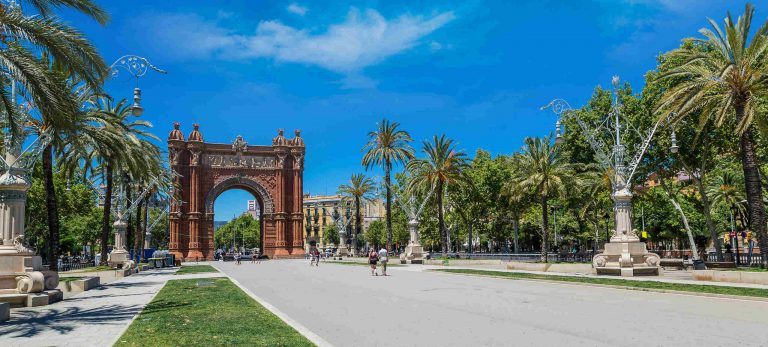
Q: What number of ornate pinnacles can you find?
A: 4